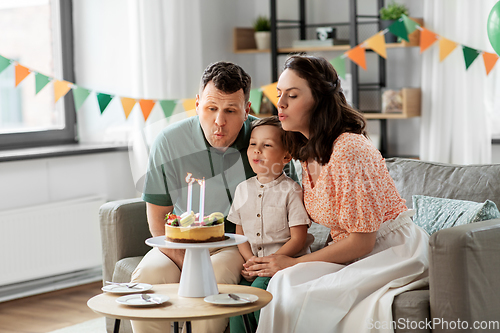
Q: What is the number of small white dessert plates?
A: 3